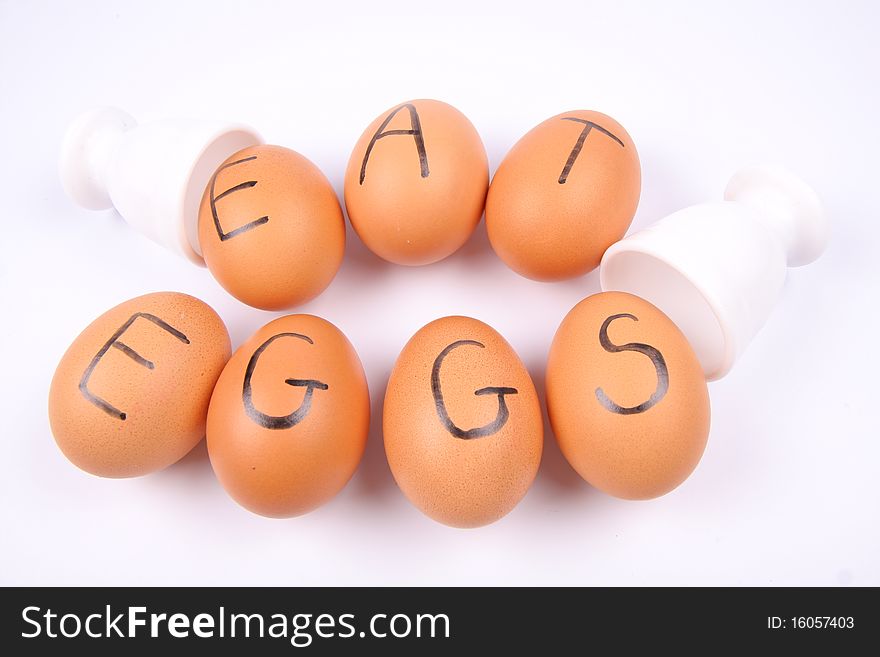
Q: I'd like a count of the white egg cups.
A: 2